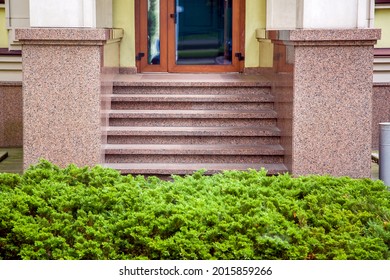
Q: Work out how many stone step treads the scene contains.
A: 6